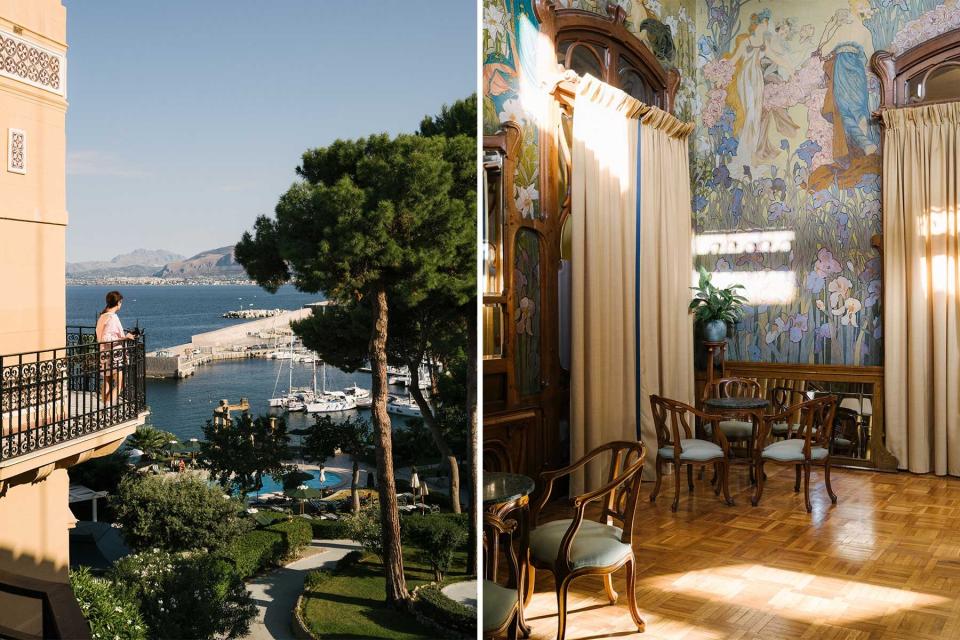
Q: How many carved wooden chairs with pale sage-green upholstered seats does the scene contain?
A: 5